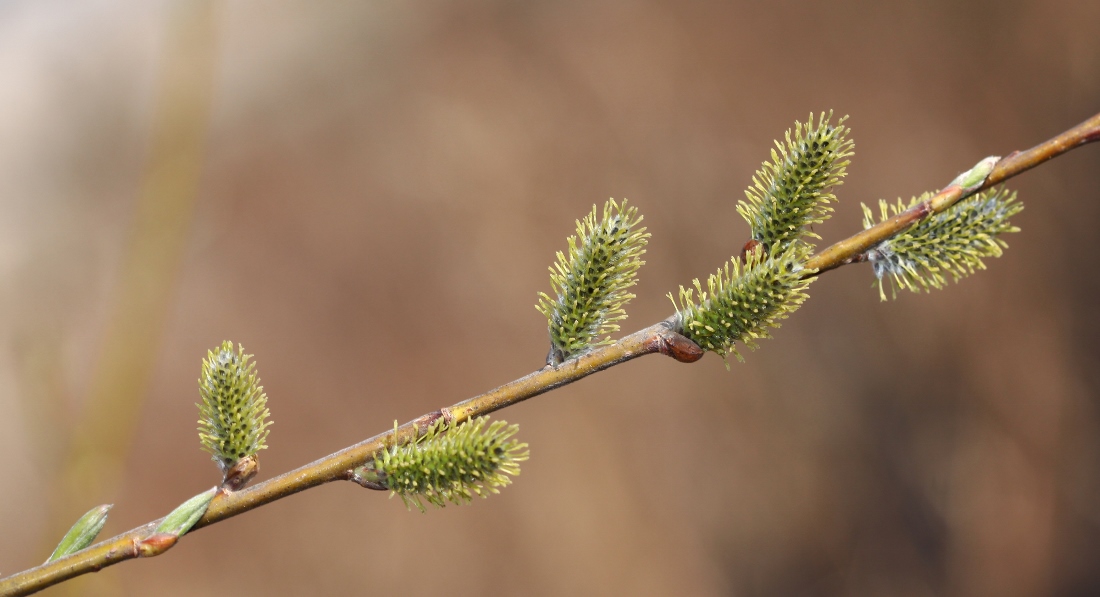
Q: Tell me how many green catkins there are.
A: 6